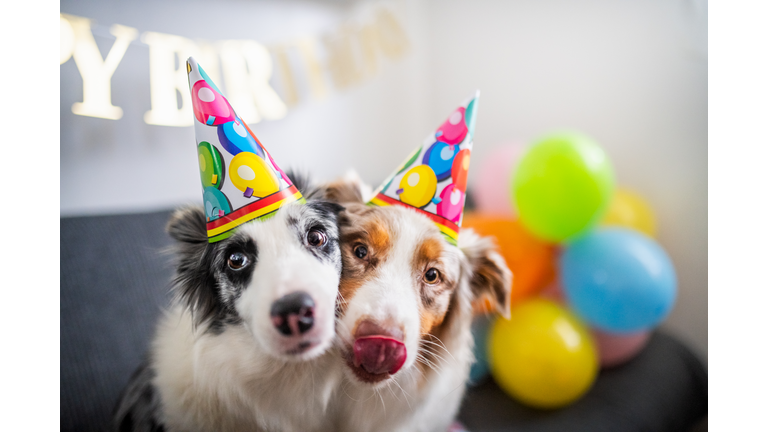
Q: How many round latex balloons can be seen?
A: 8